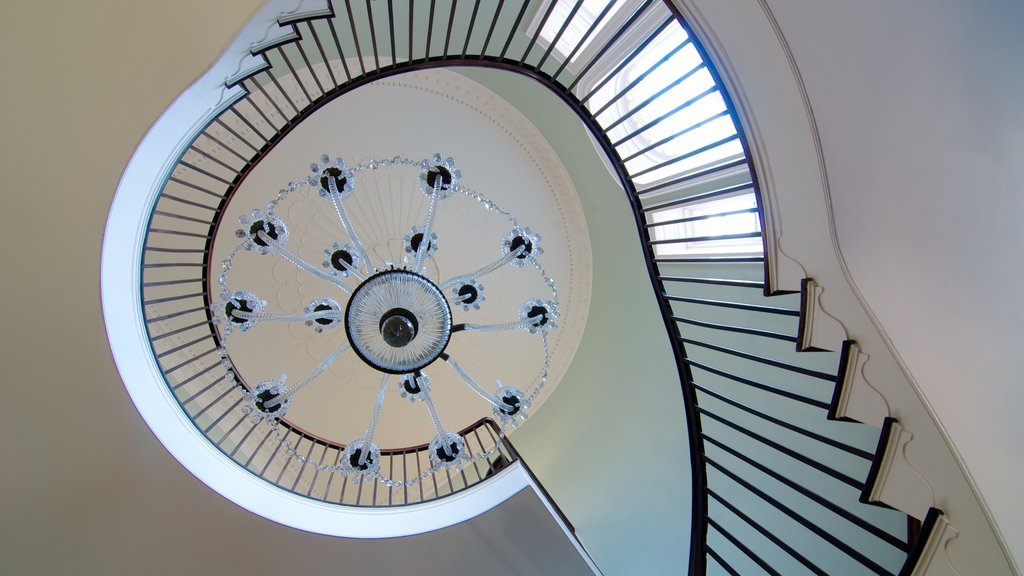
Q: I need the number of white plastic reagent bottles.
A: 0